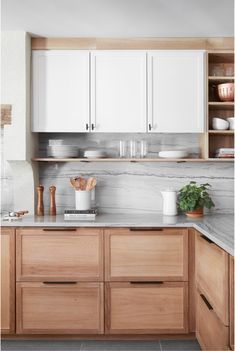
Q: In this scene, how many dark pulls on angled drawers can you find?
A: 2